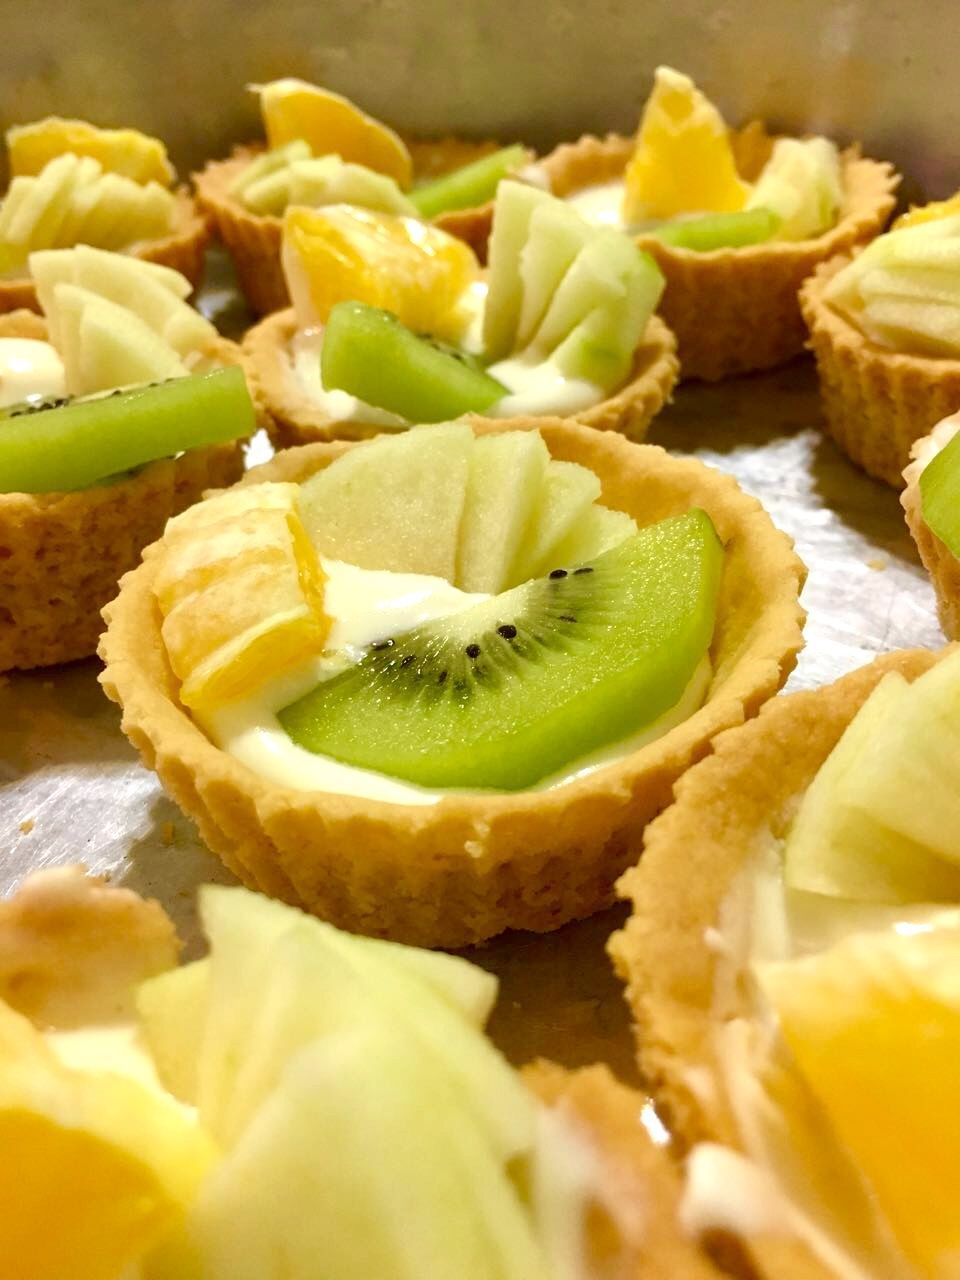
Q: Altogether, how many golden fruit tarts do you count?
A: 10